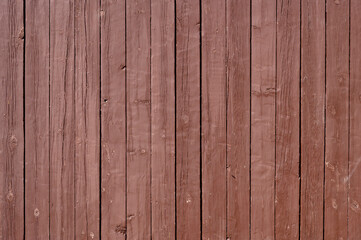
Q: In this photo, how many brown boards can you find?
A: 15